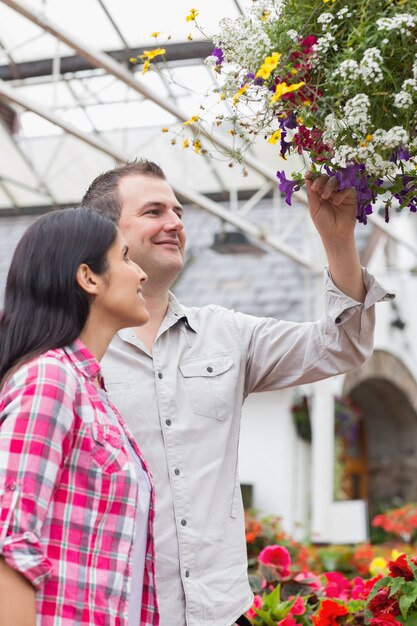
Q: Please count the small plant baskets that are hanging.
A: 2